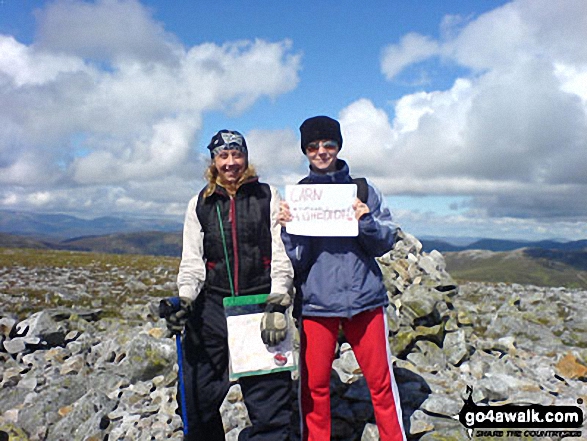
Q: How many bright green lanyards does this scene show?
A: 1